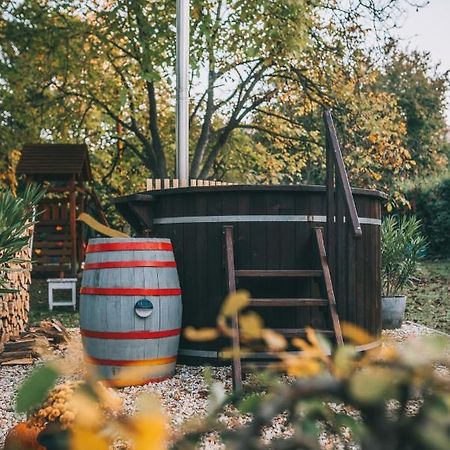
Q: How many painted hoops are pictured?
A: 6